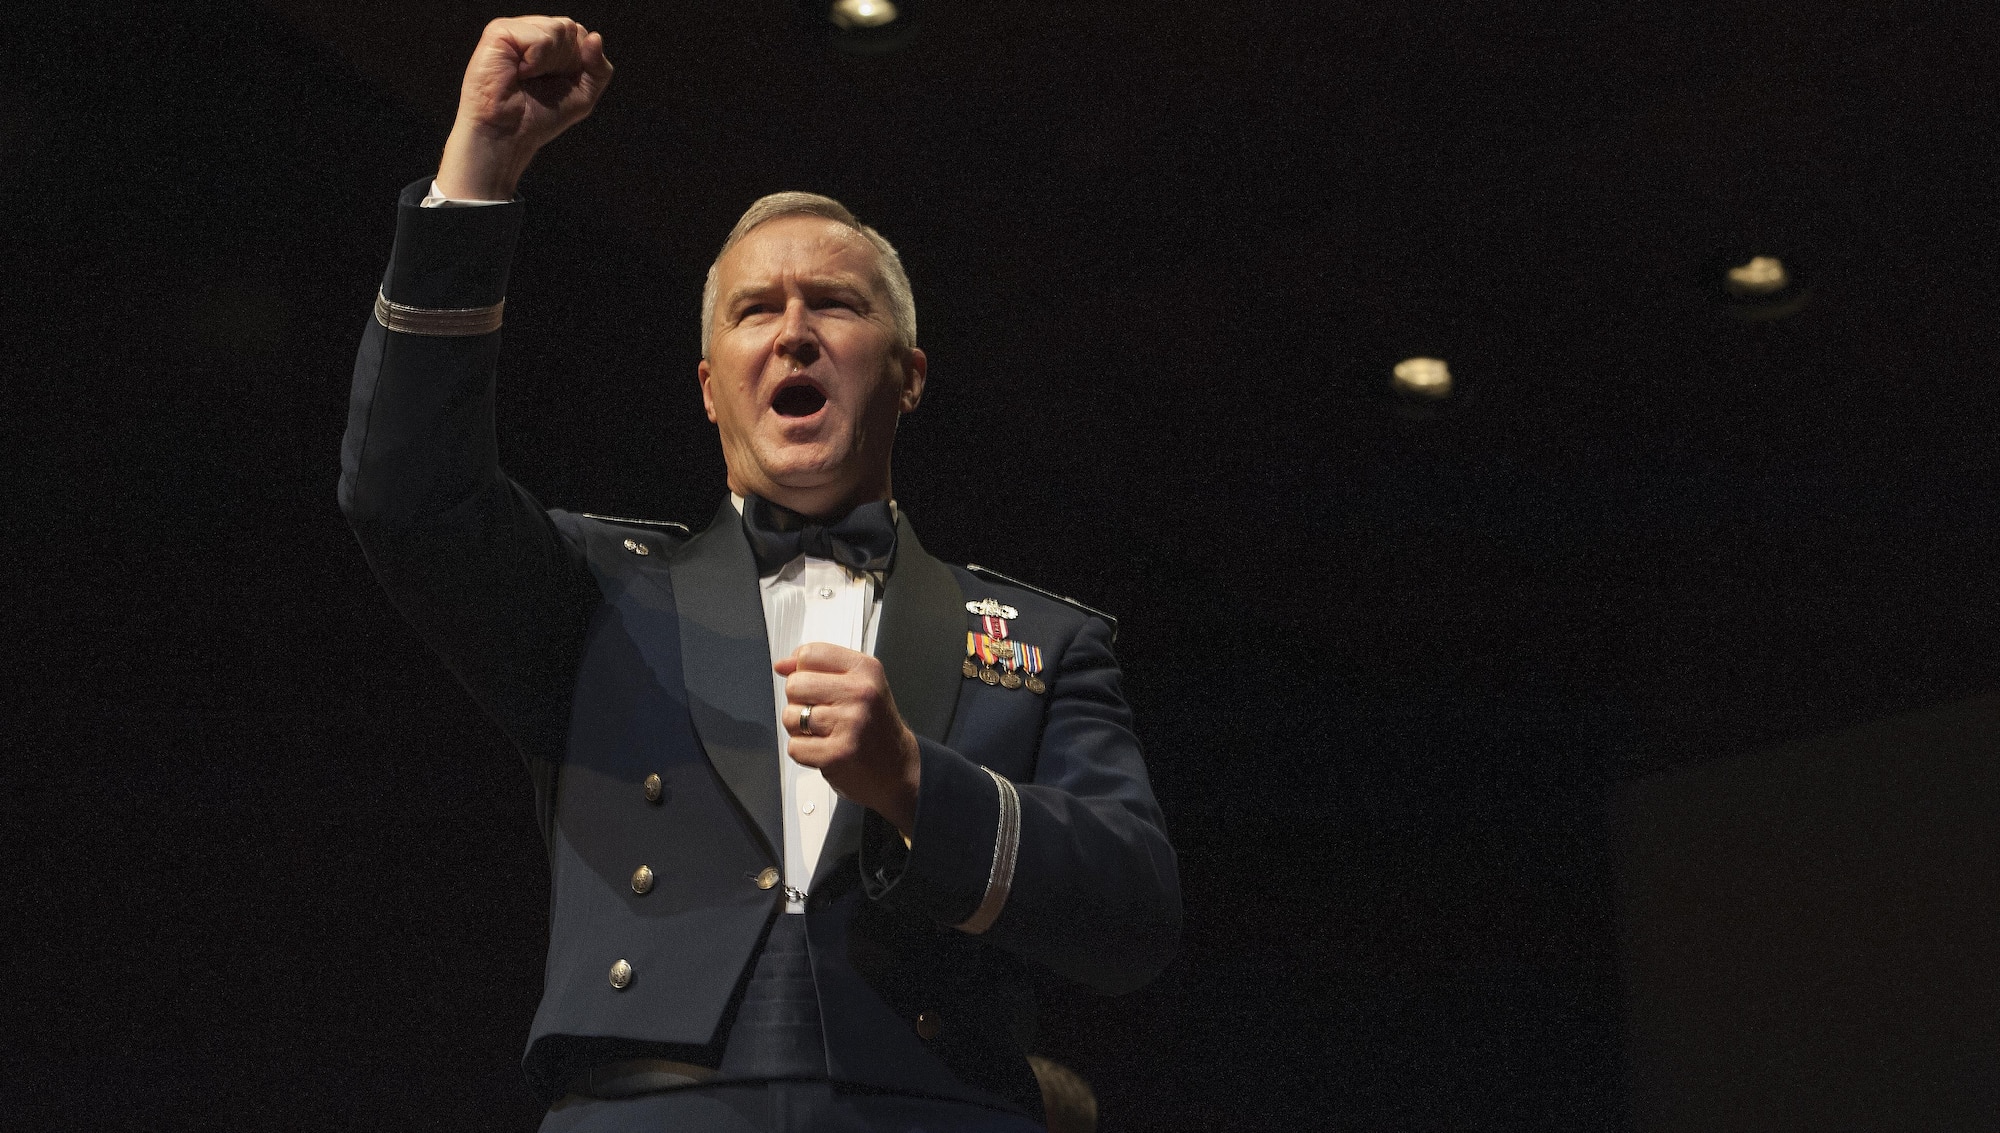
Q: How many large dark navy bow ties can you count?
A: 1